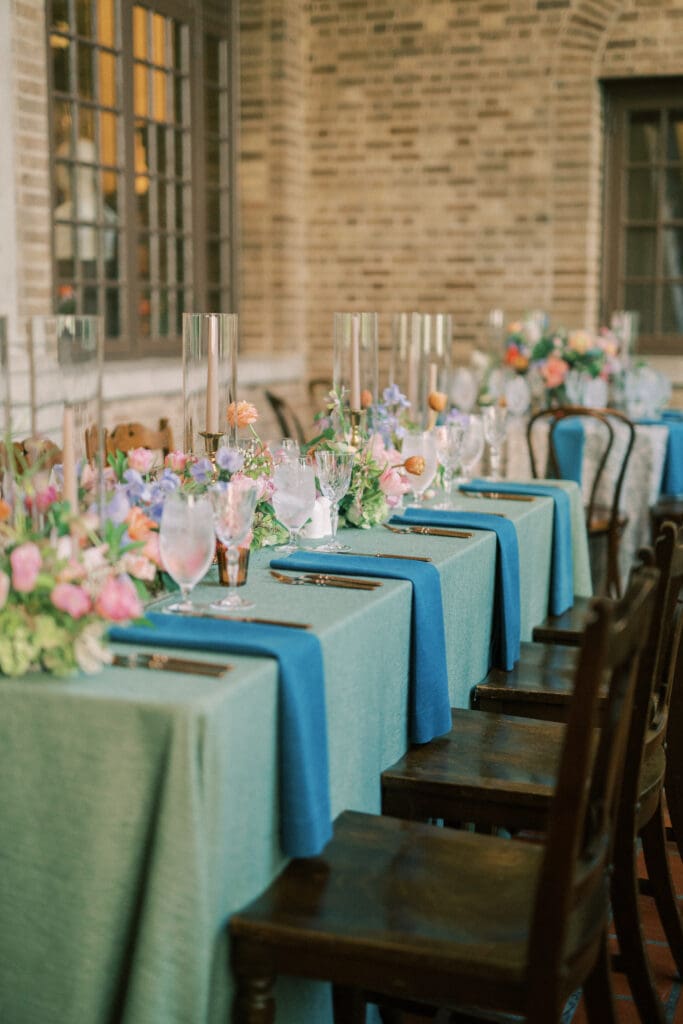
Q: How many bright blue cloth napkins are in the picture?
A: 6